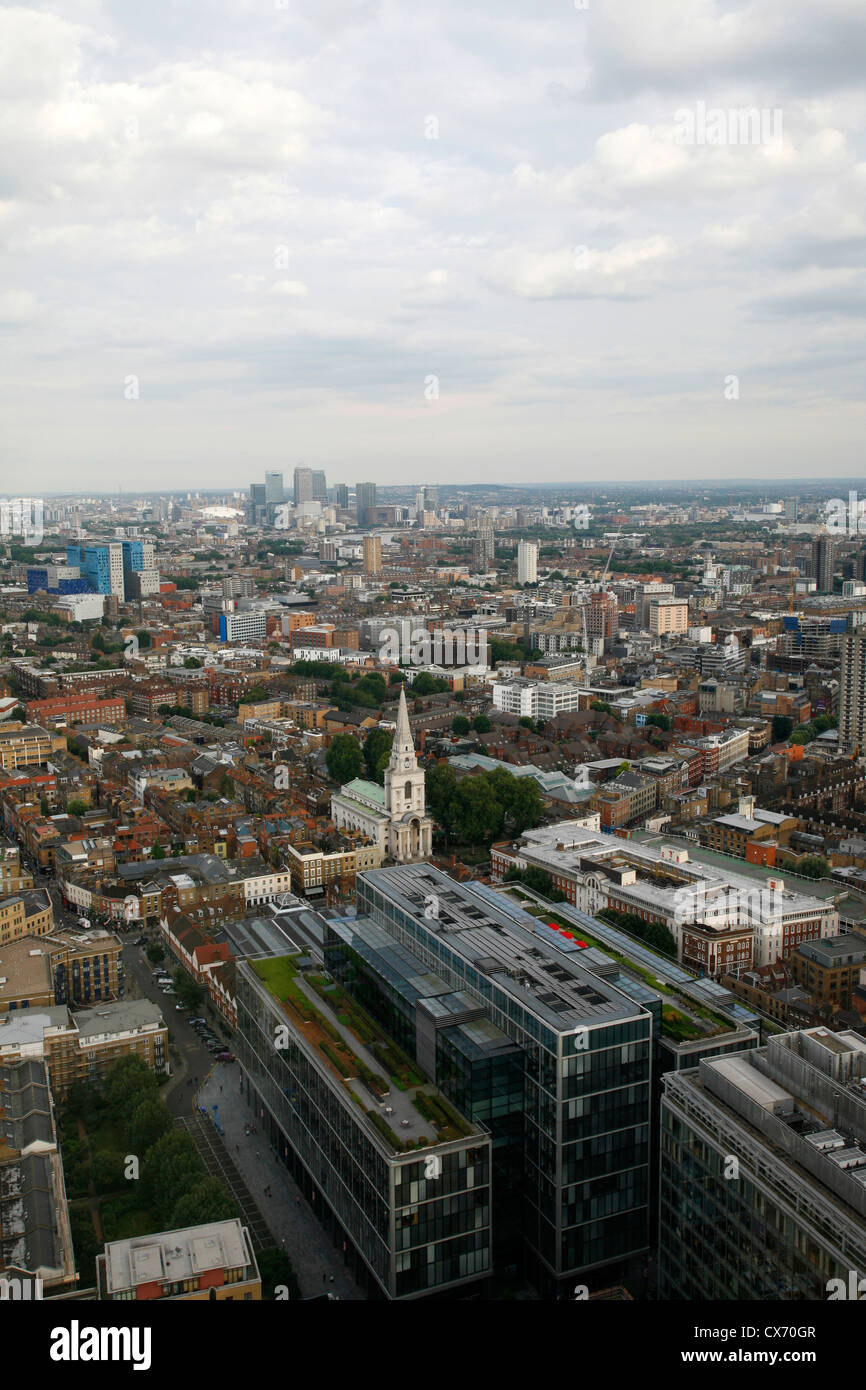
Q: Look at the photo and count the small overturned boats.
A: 0